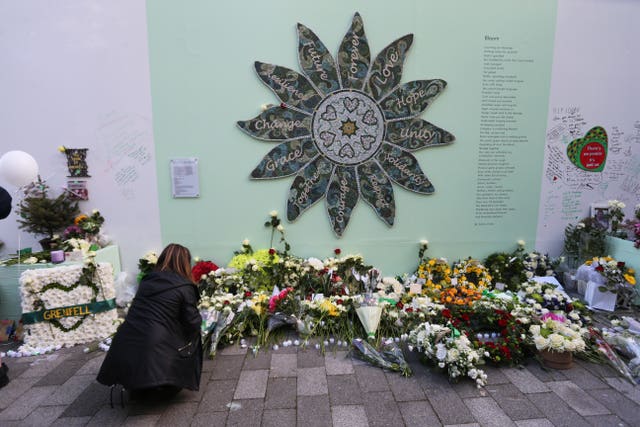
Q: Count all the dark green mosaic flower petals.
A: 12